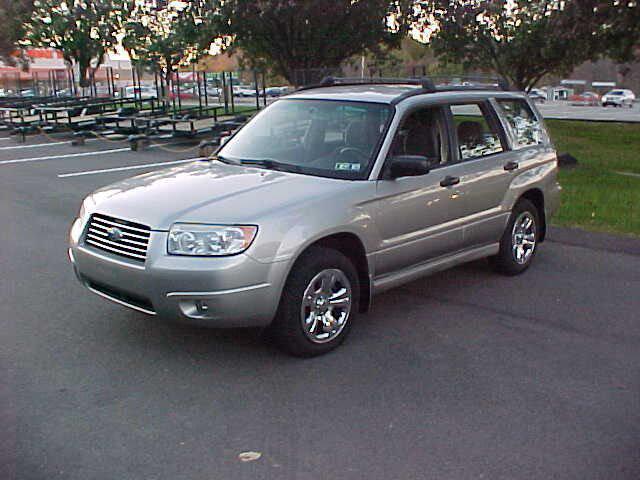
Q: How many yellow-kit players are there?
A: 0